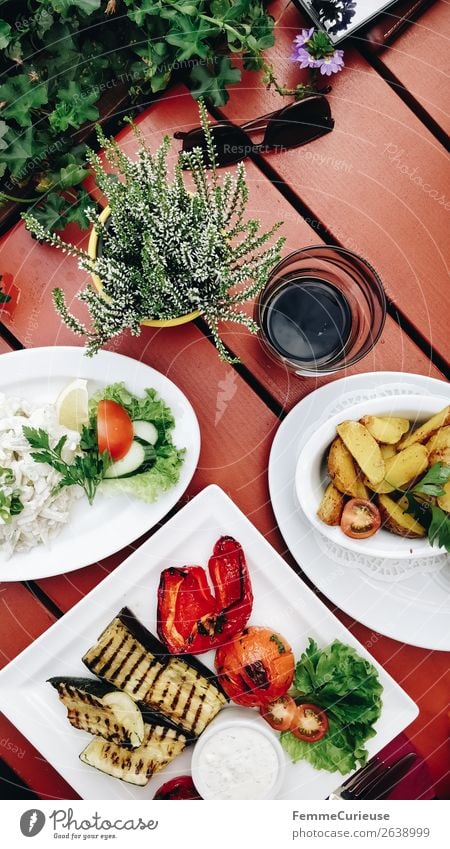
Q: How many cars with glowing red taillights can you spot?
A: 0